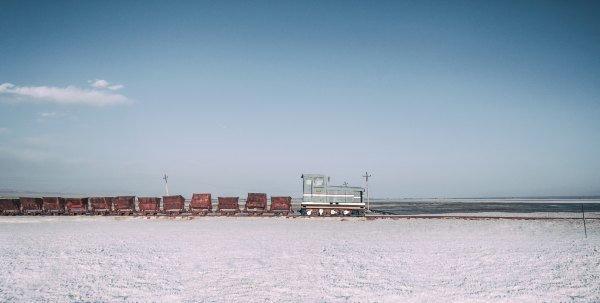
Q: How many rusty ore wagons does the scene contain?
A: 12